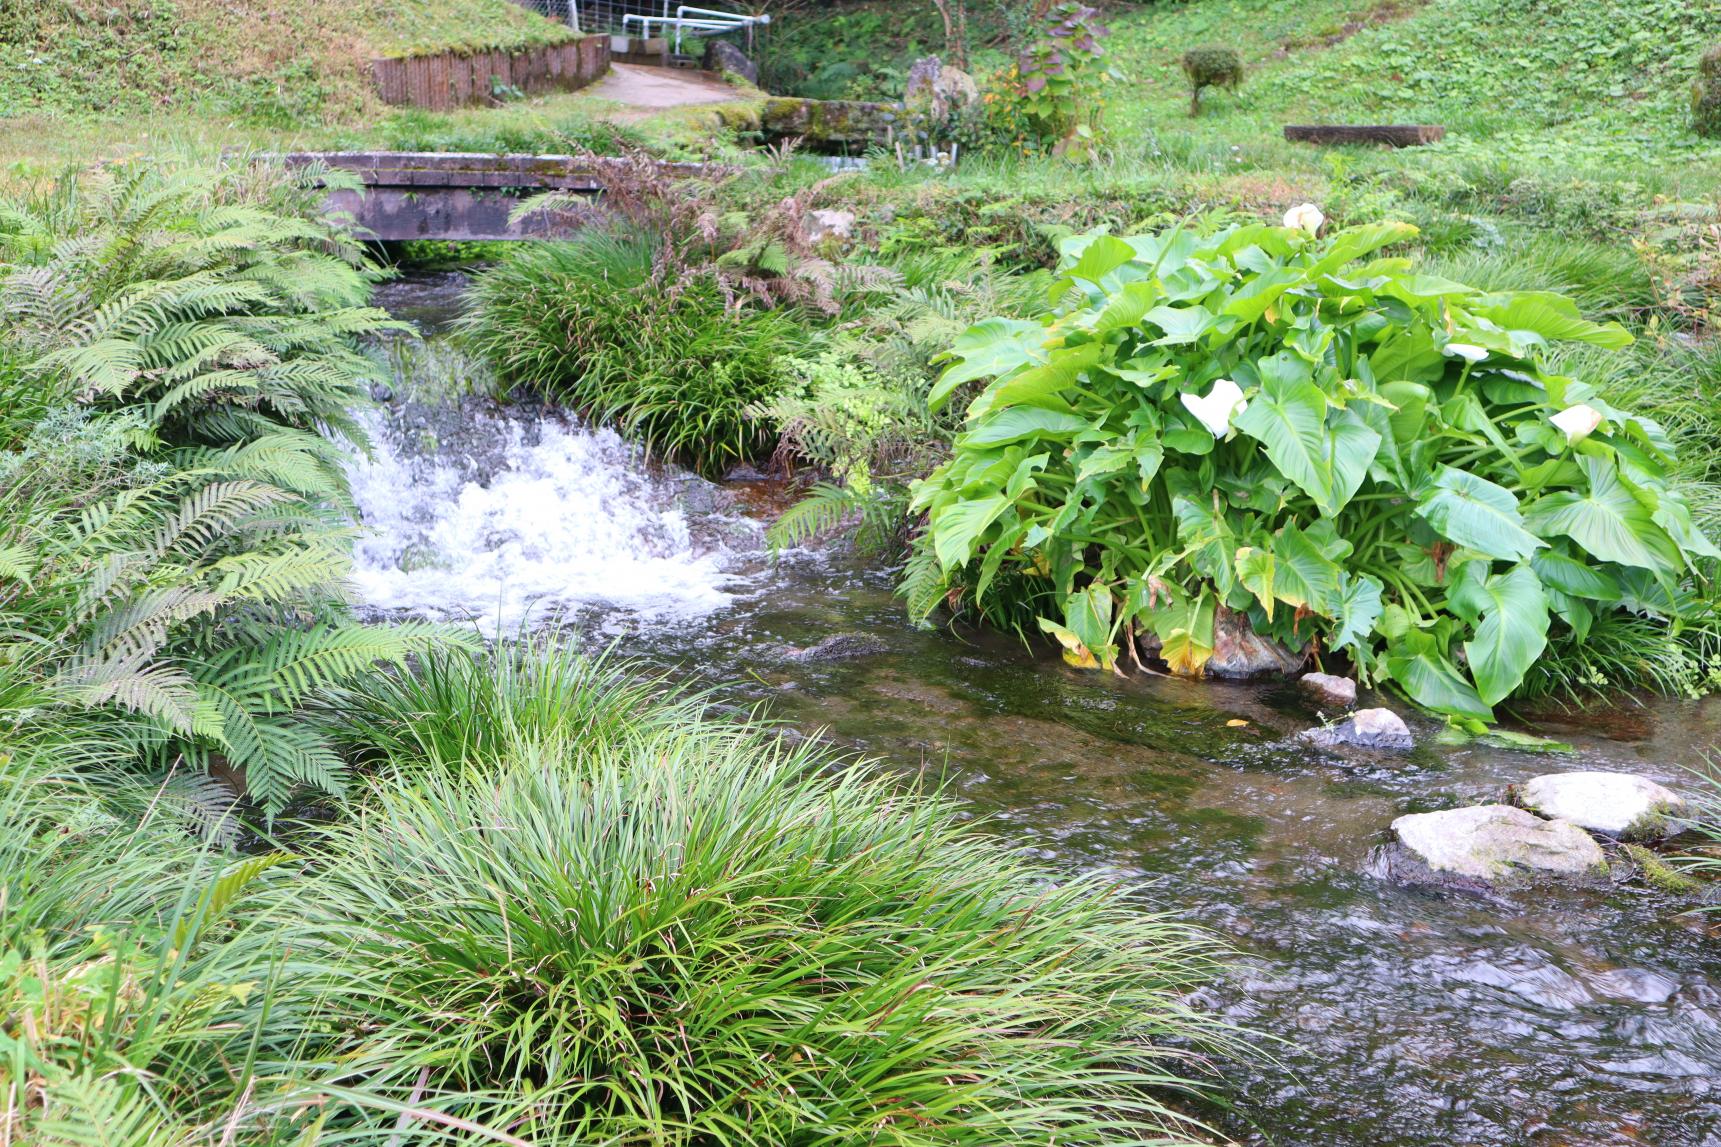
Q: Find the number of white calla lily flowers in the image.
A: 4